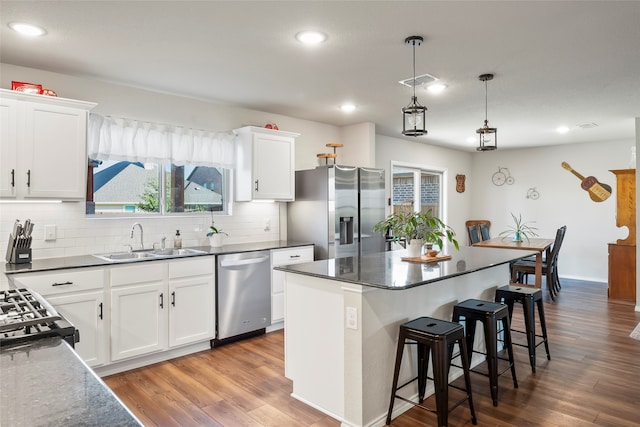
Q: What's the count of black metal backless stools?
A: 3